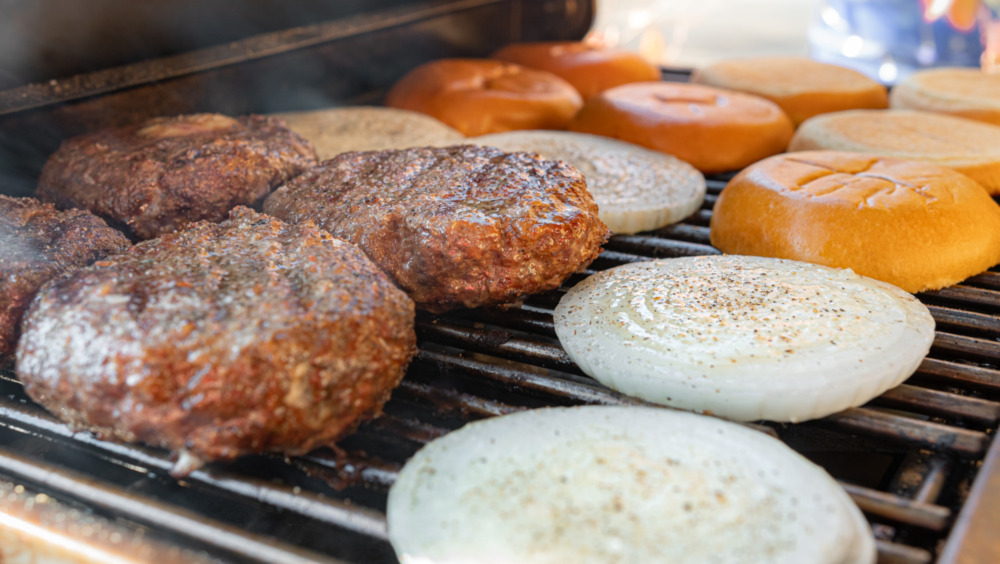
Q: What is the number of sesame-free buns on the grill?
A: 7